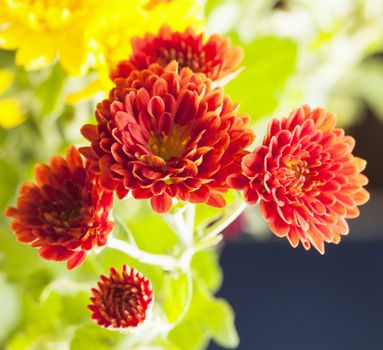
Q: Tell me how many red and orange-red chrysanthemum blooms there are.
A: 5